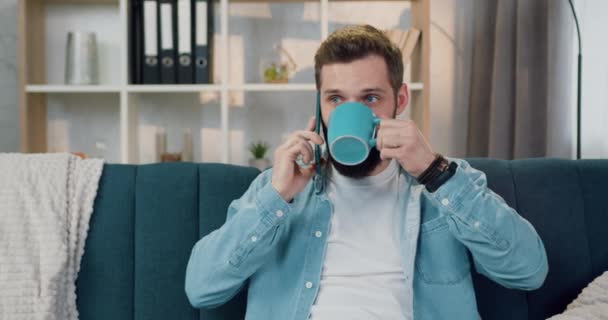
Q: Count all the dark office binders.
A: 4